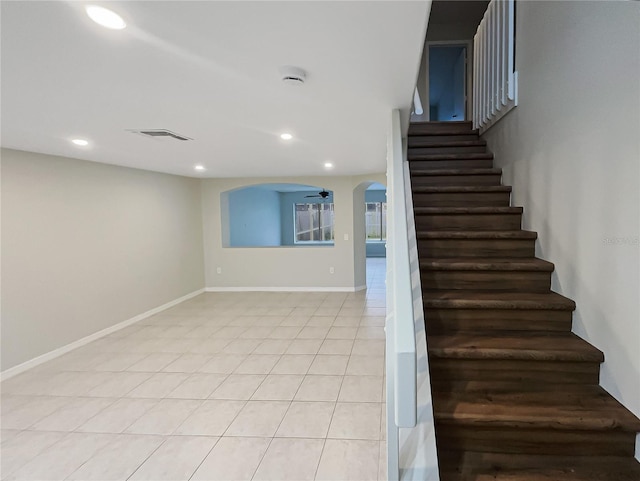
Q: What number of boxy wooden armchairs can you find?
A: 0